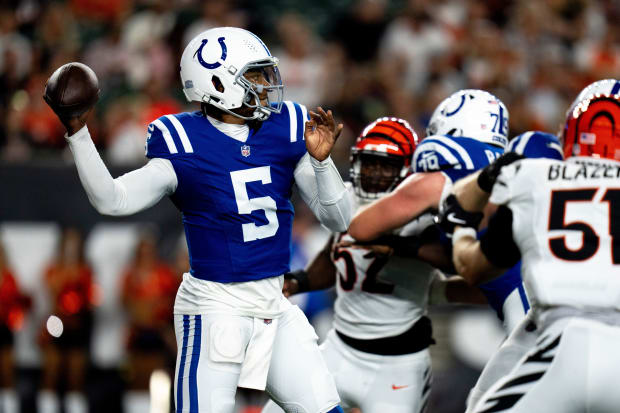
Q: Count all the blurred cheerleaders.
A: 3